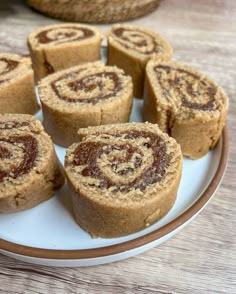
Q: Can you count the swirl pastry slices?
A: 7